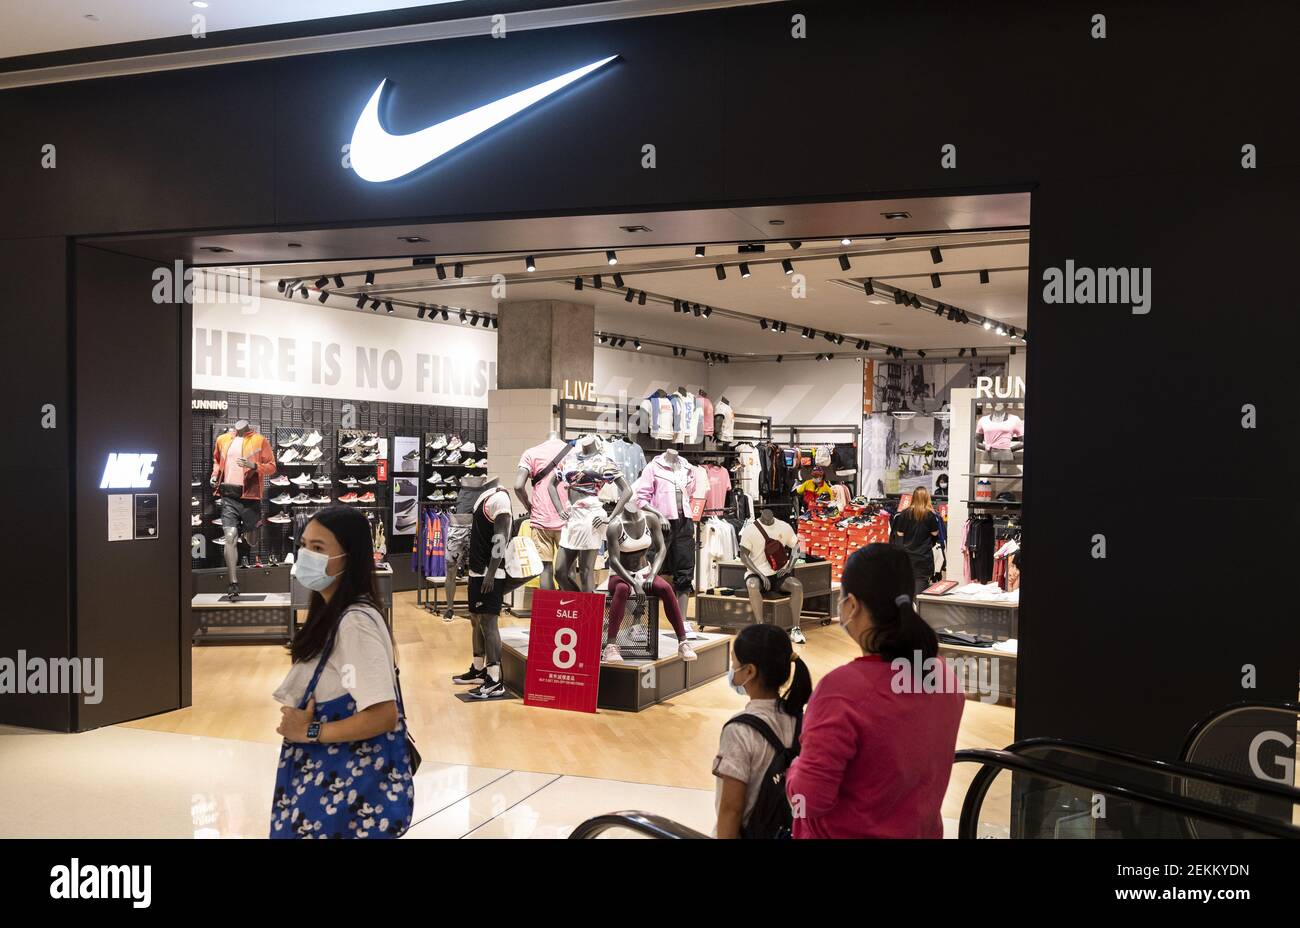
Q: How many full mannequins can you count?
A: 7